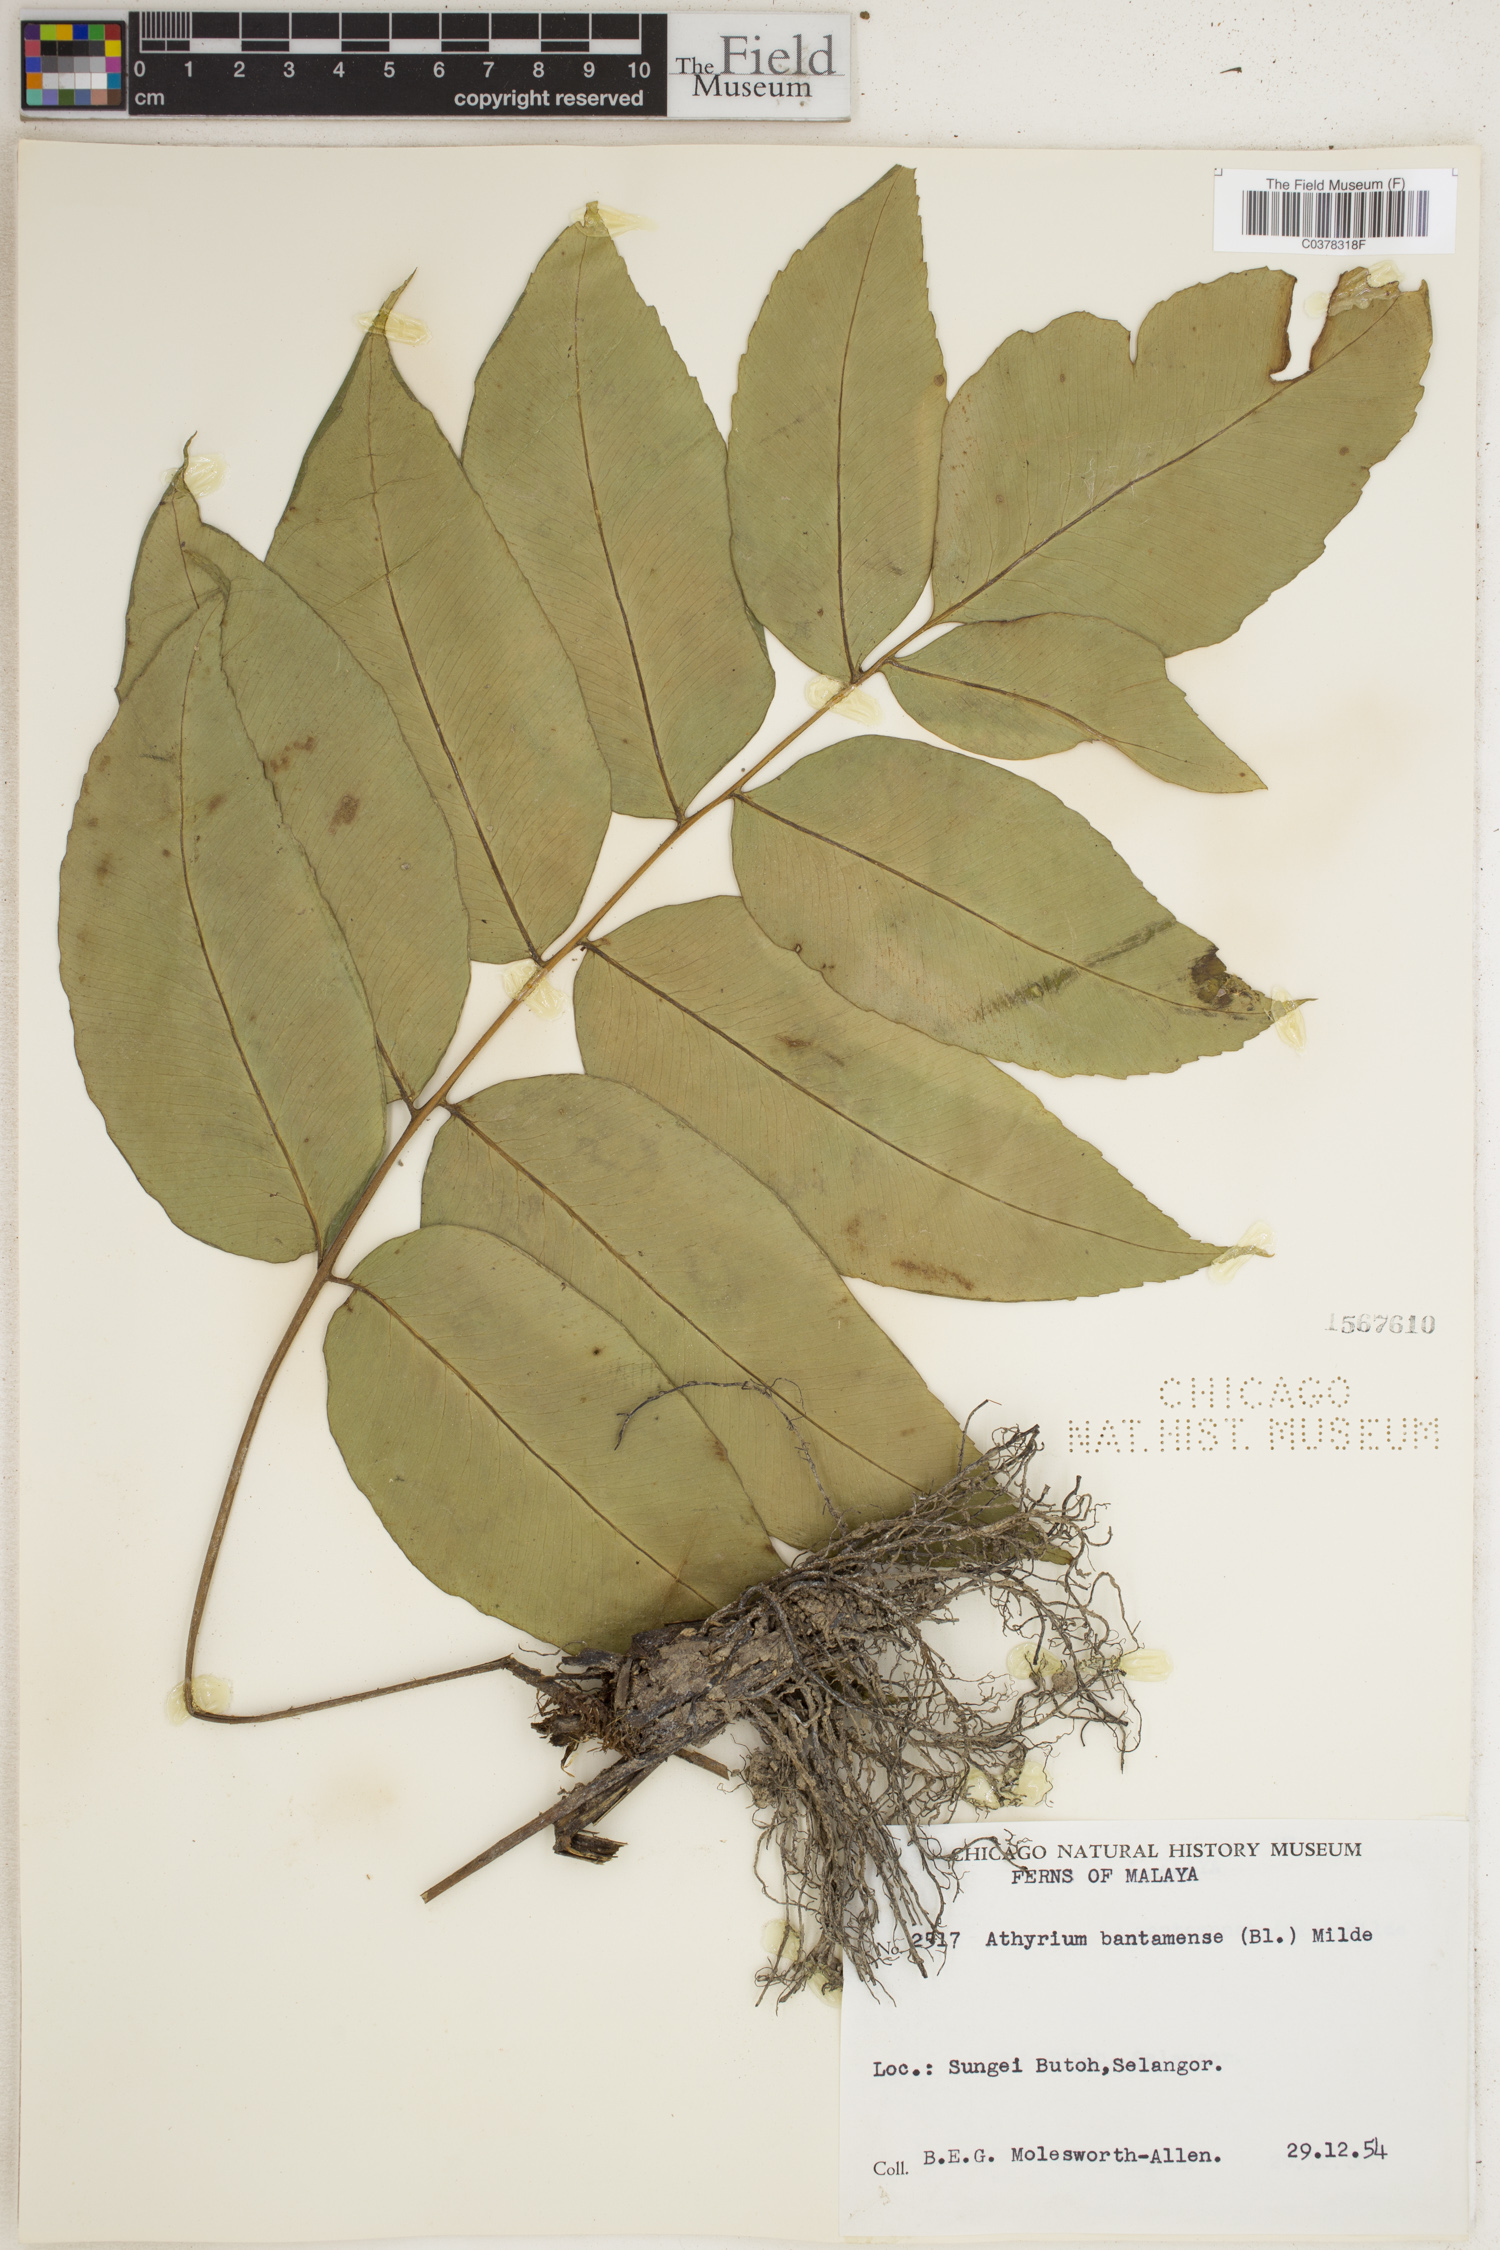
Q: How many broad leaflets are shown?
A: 11